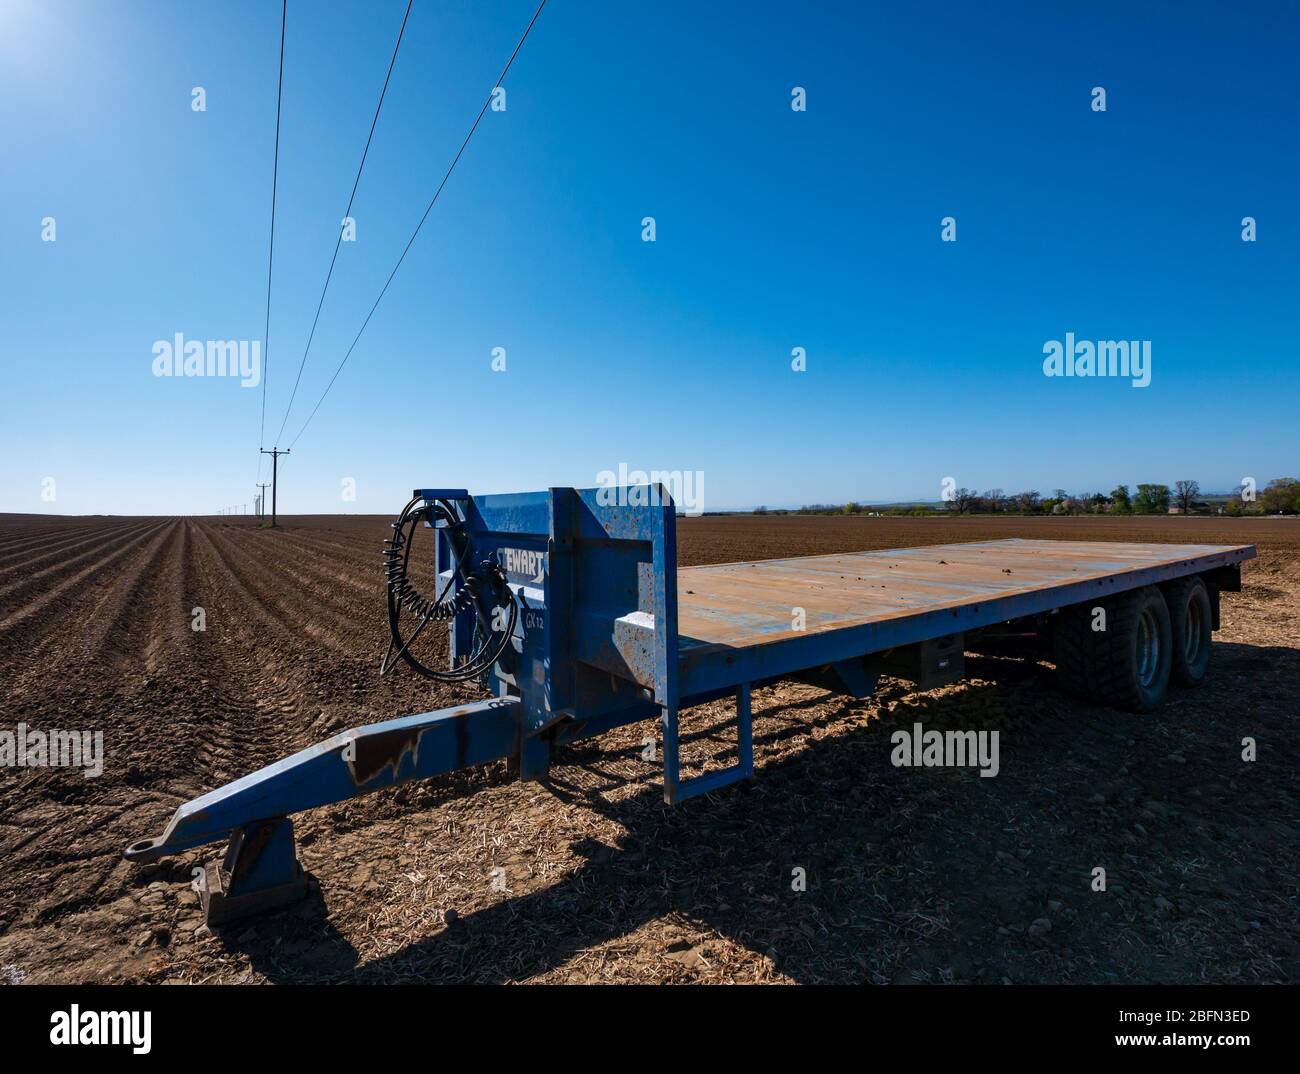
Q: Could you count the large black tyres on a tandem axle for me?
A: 2